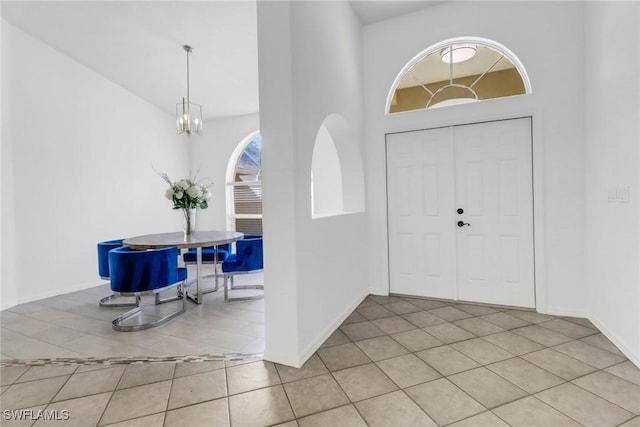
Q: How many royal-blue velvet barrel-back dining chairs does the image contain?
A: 4